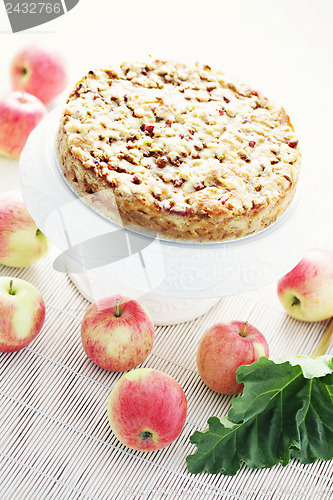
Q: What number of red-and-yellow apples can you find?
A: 8